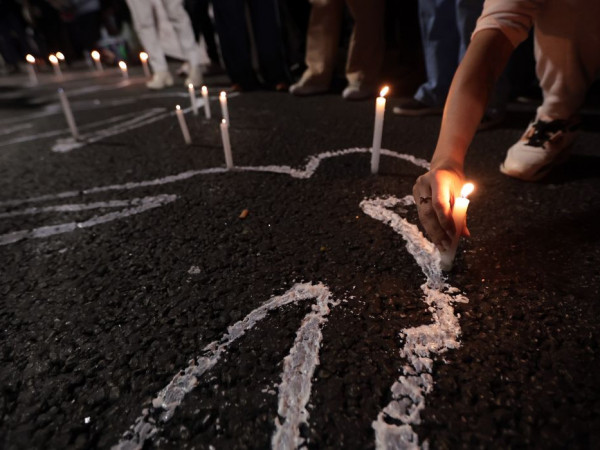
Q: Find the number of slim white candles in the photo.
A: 14